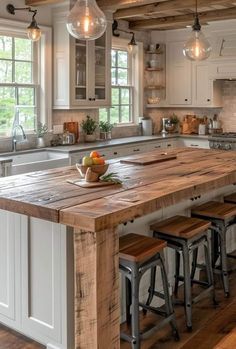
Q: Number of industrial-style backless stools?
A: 4